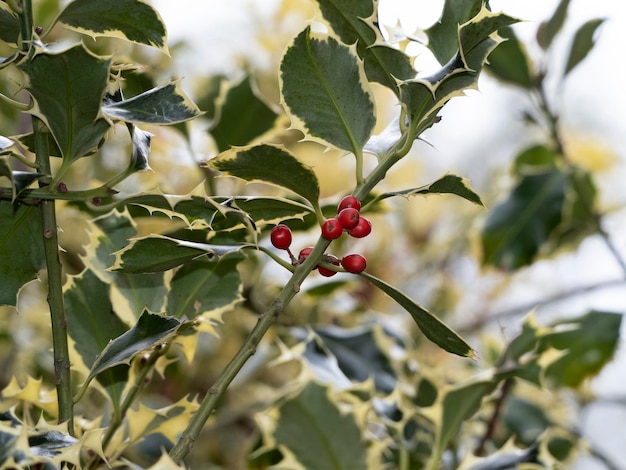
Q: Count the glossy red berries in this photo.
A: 8